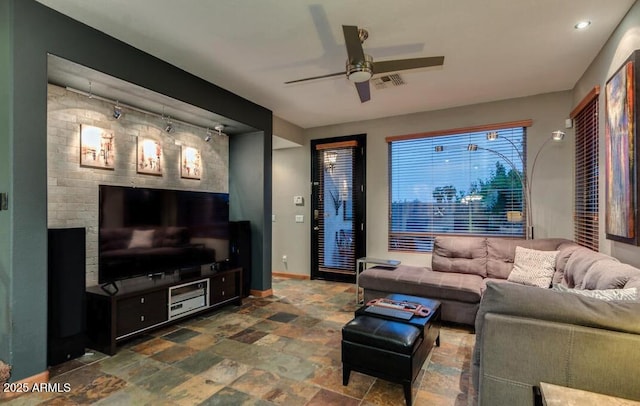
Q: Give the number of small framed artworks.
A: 3